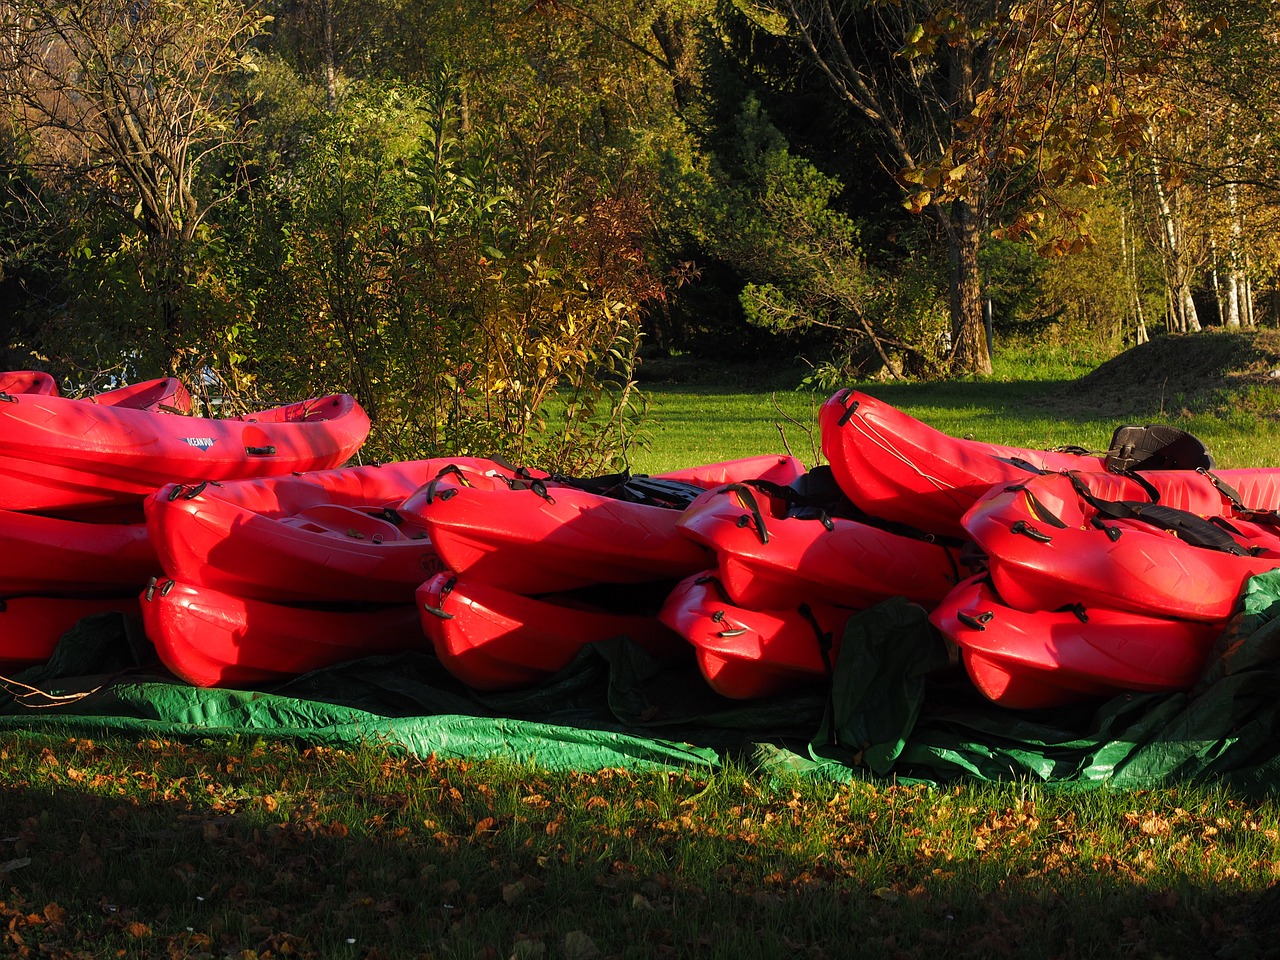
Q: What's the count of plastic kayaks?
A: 14